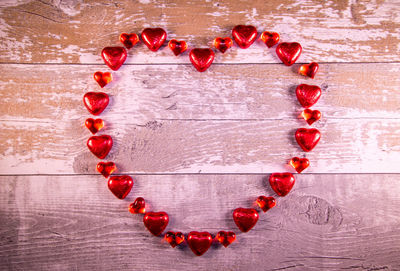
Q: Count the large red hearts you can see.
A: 14